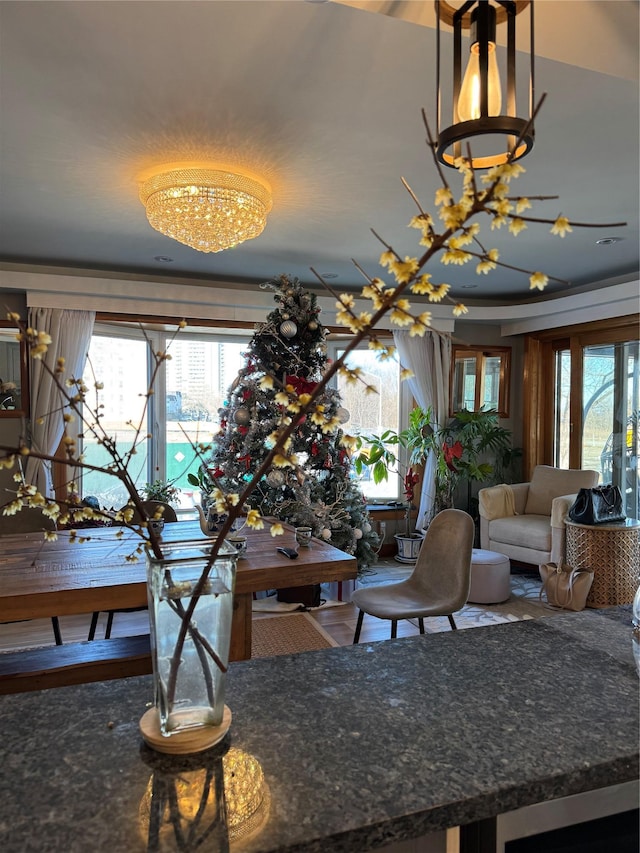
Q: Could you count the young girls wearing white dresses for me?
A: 0